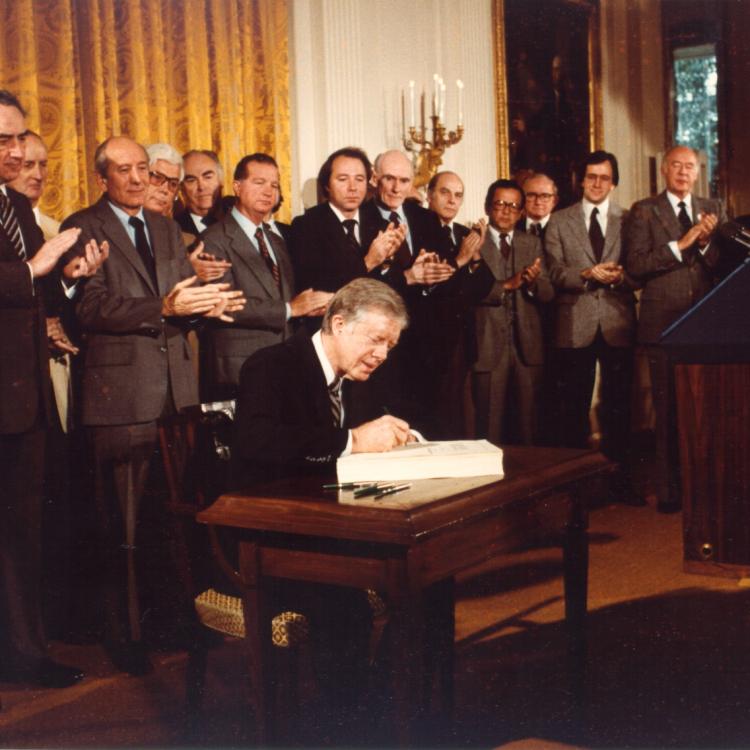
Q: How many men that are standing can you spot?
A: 13